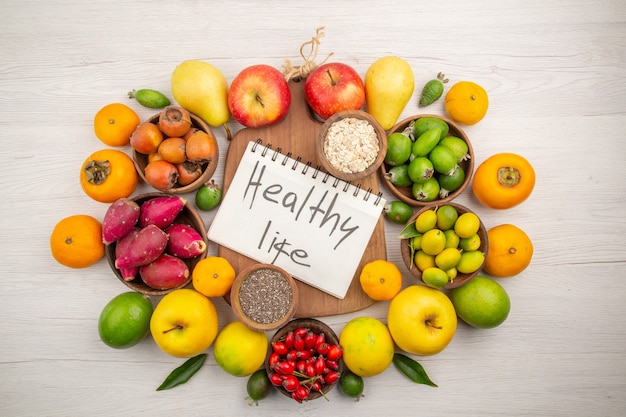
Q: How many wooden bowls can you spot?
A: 7